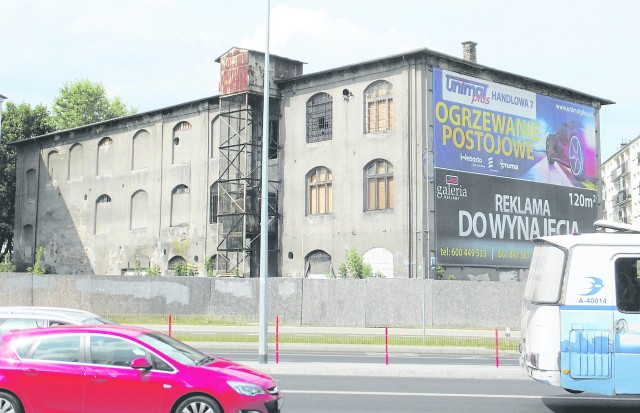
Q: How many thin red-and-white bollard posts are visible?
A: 4